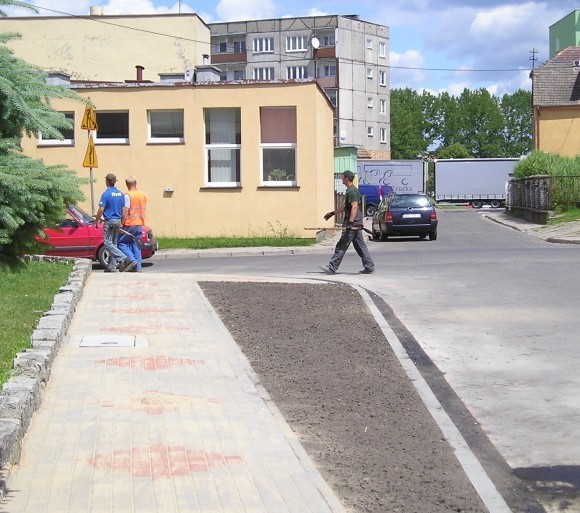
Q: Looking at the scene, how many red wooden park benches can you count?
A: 0